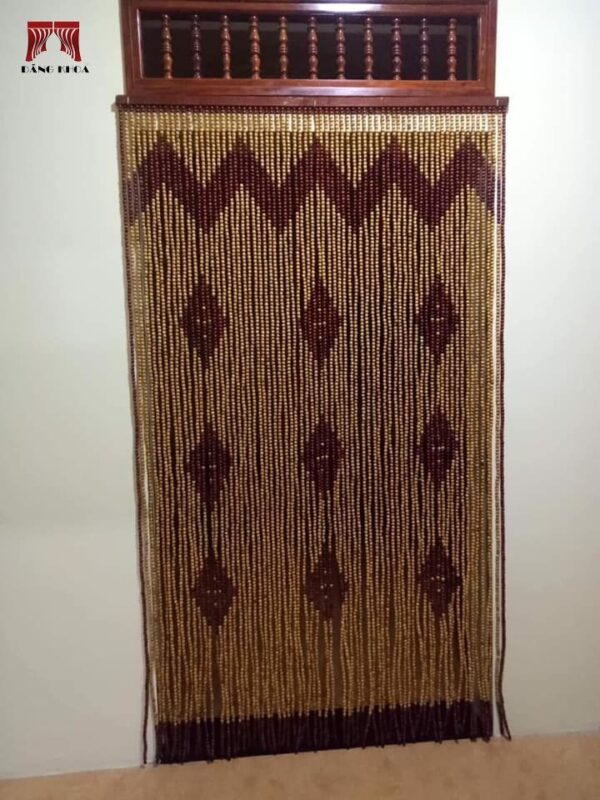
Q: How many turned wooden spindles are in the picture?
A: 11